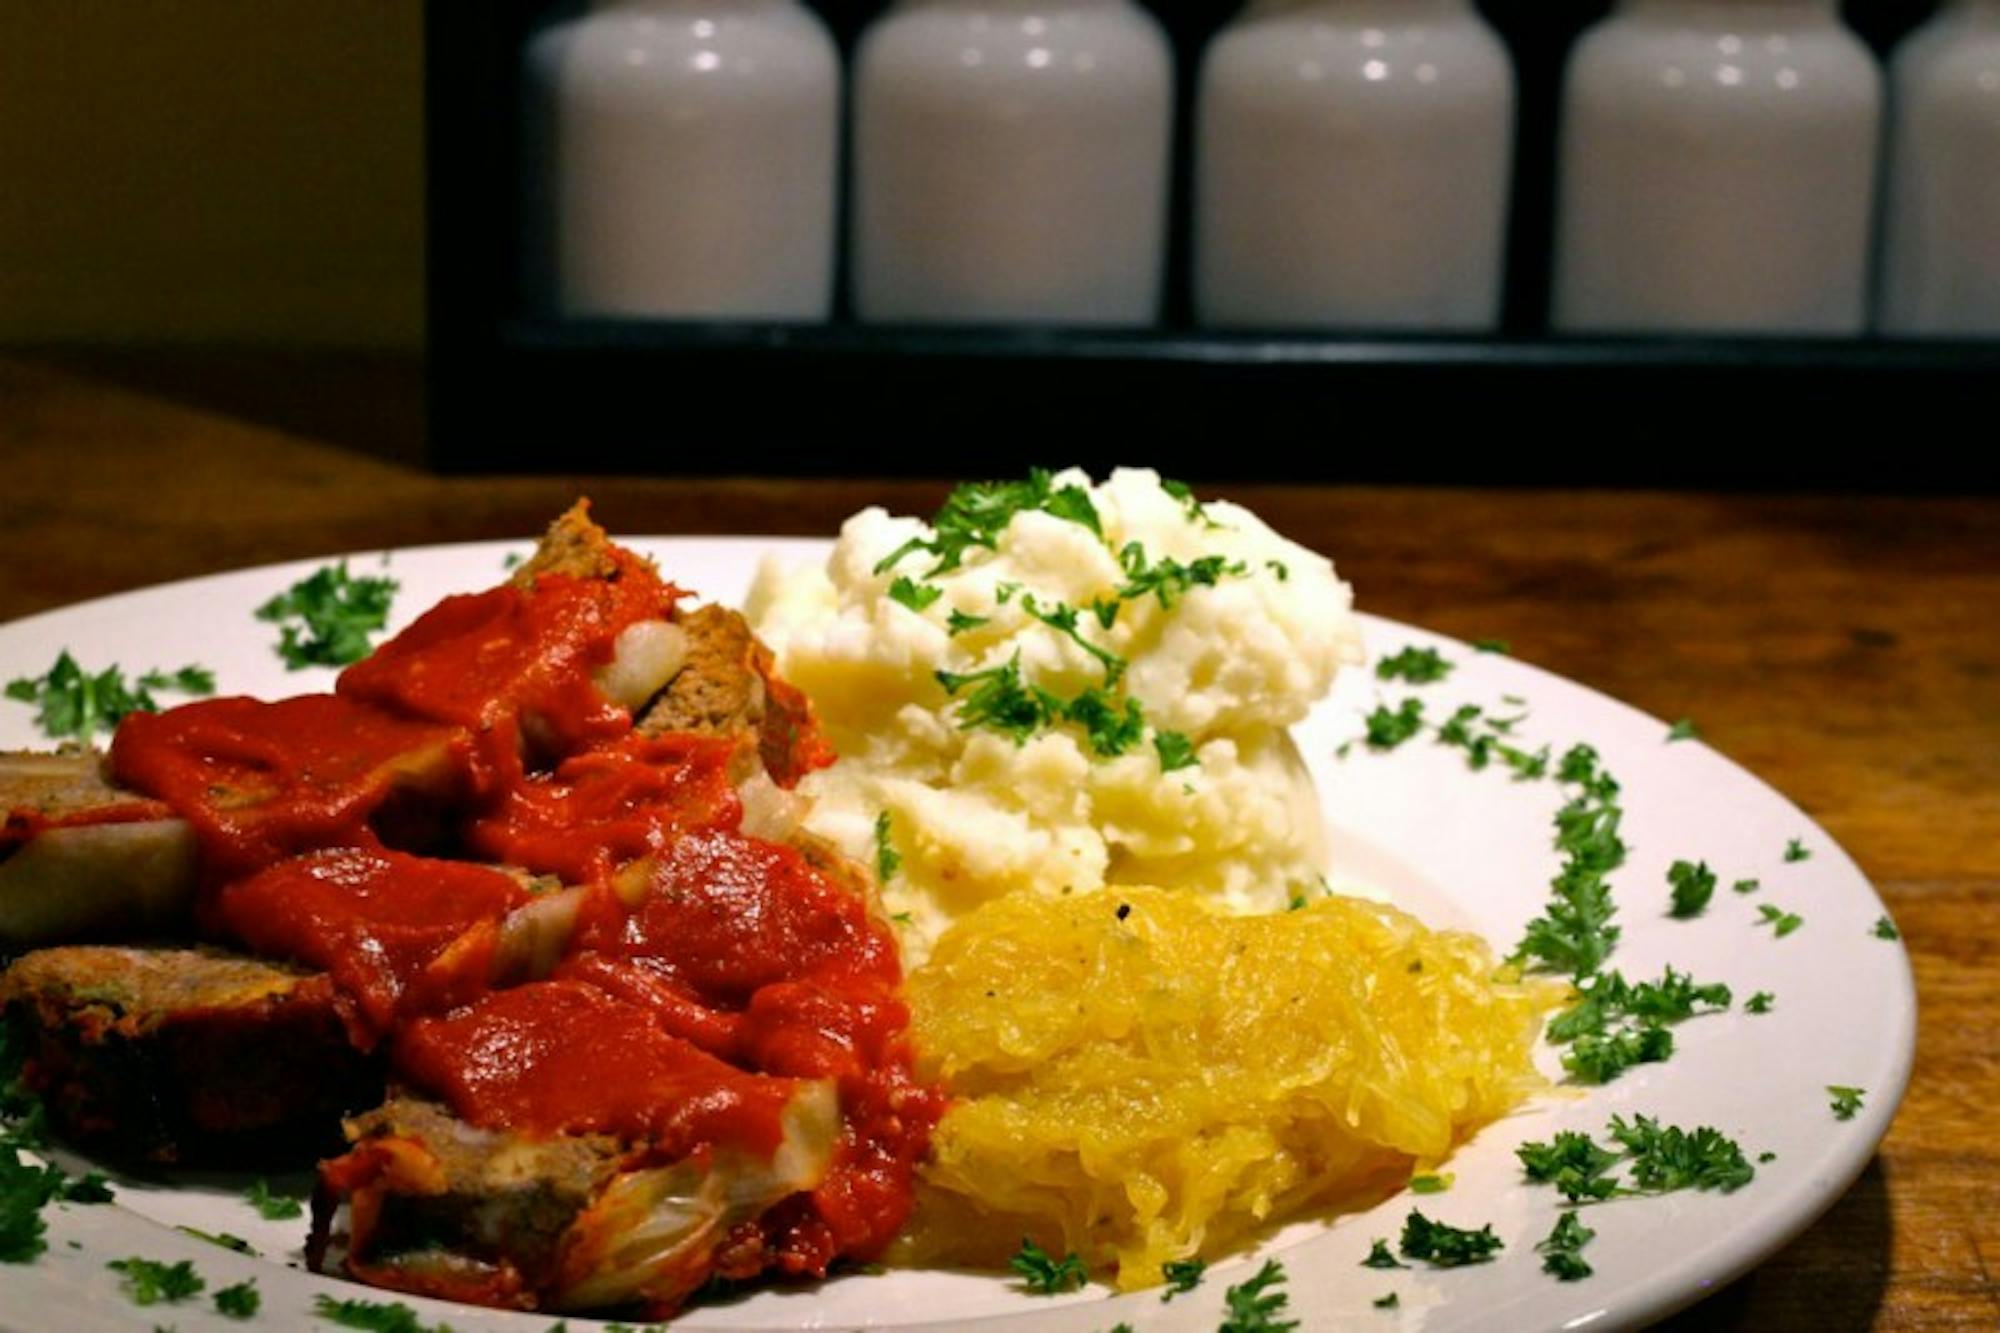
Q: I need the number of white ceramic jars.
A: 5